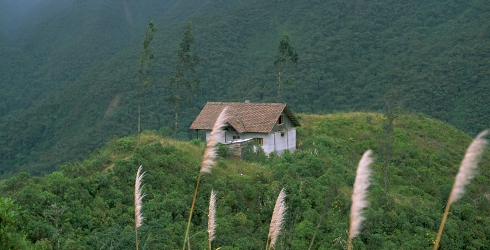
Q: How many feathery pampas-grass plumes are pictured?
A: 6